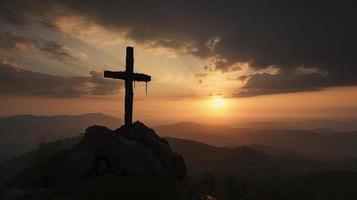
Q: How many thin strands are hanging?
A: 2